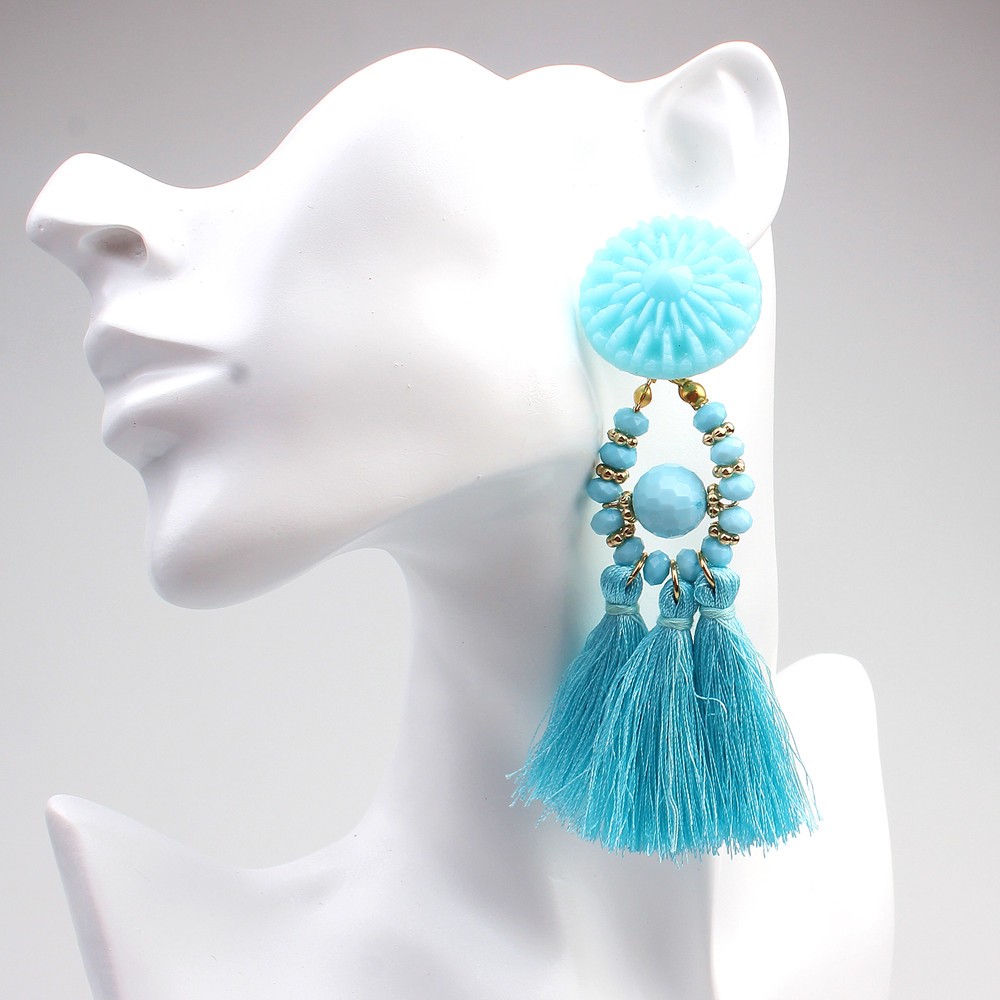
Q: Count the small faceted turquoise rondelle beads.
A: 12